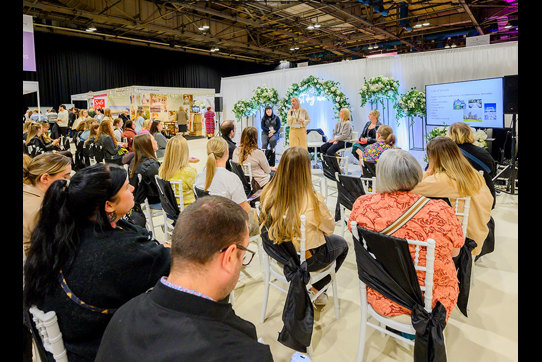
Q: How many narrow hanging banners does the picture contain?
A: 1